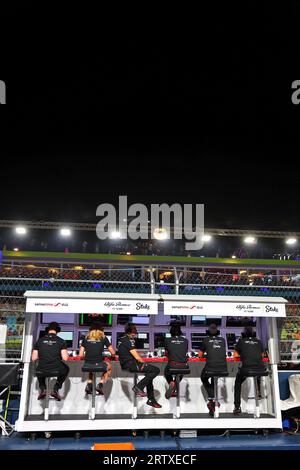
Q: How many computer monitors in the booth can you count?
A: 12